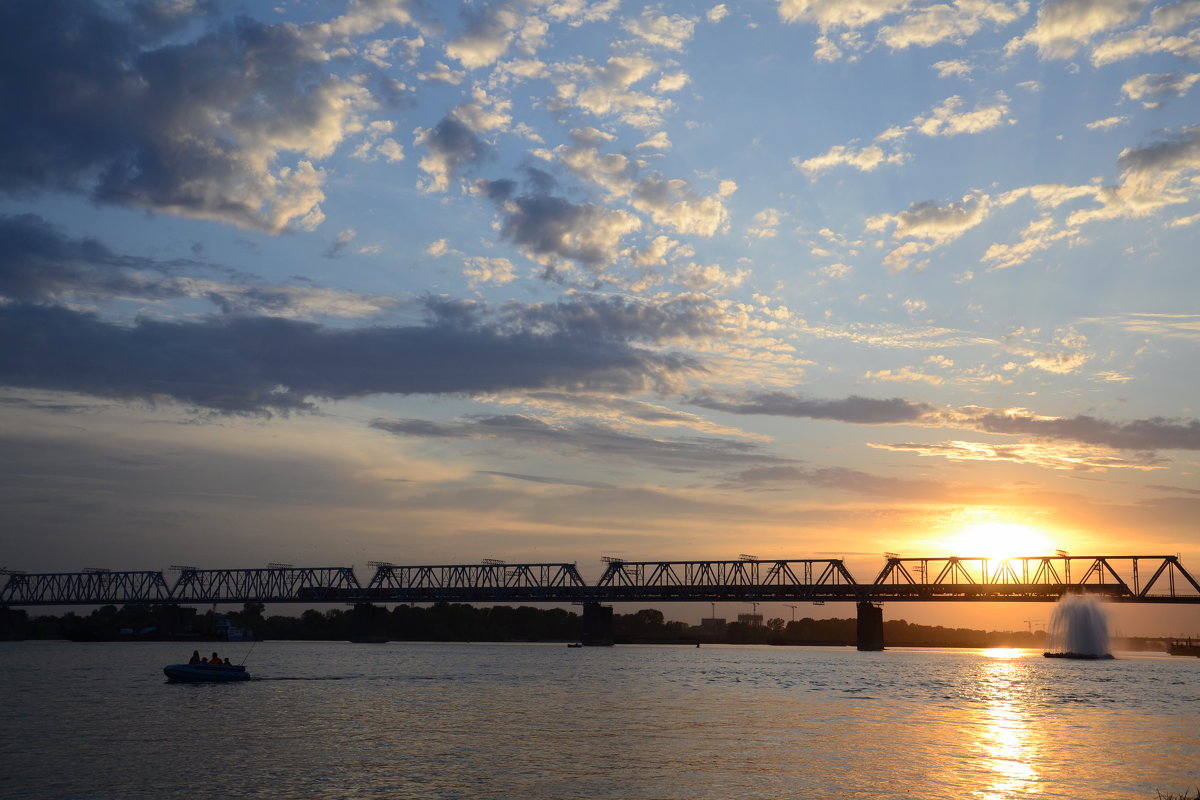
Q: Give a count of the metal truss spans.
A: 5